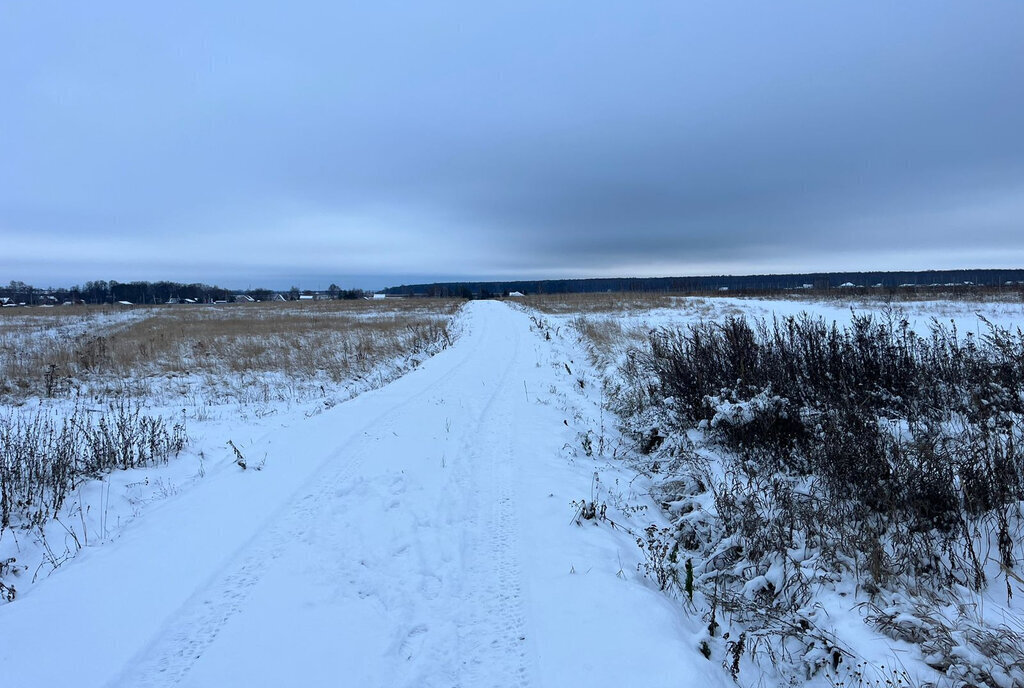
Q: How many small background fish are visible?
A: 0